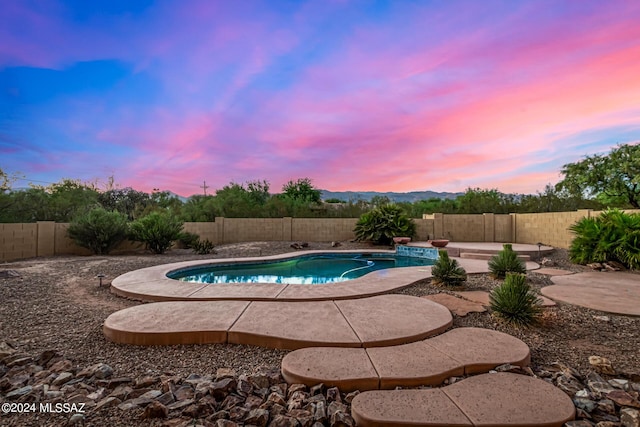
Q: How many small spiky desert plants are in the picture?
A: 3